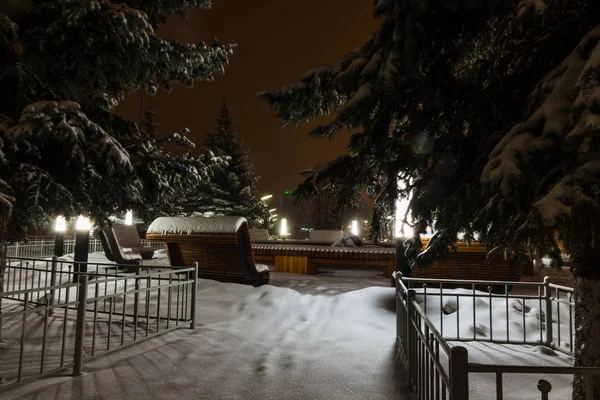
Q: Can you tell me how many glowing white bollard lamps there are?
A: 6